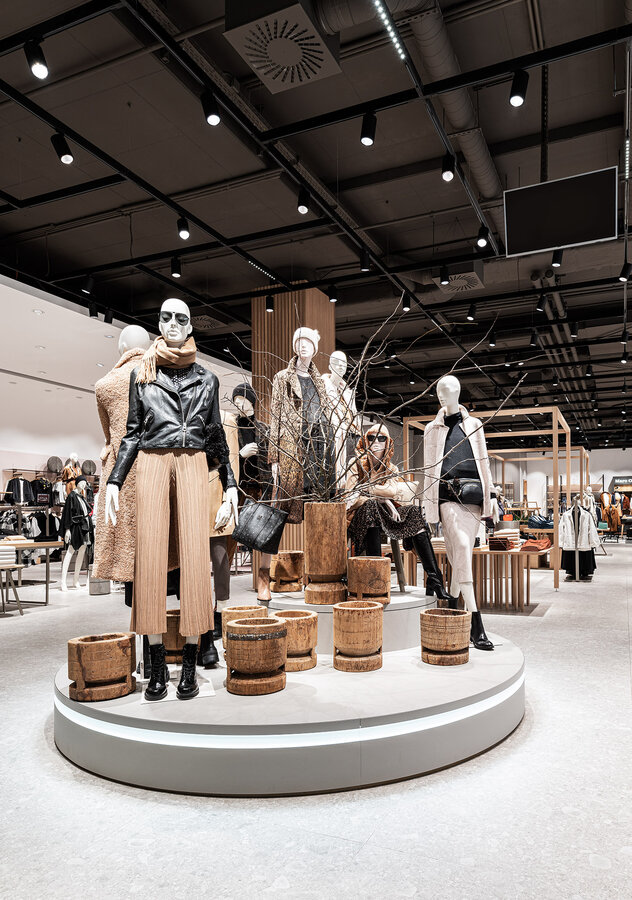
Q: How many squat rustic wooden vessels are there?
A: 9